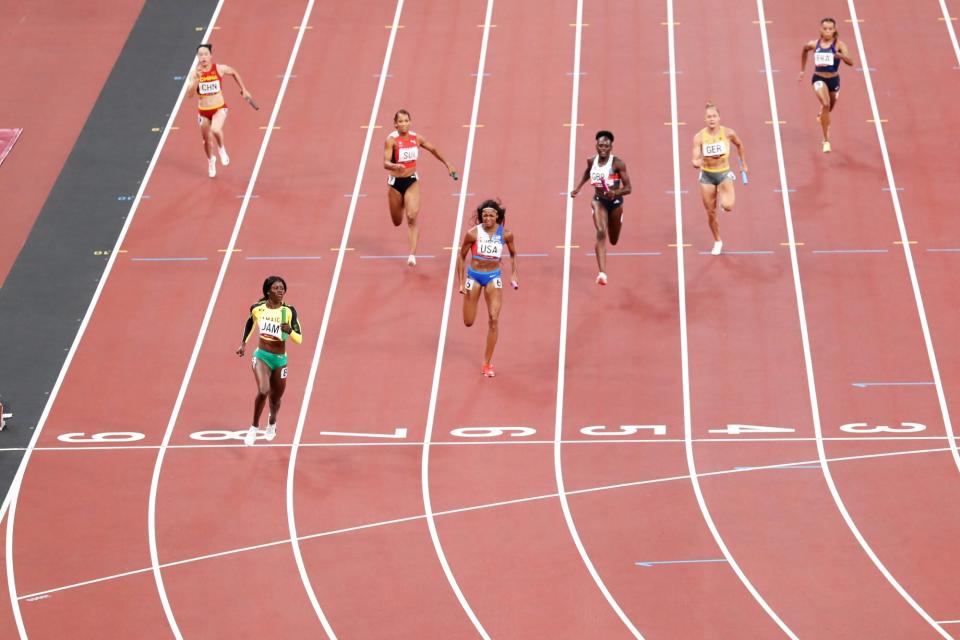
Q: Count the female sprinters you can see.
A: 7